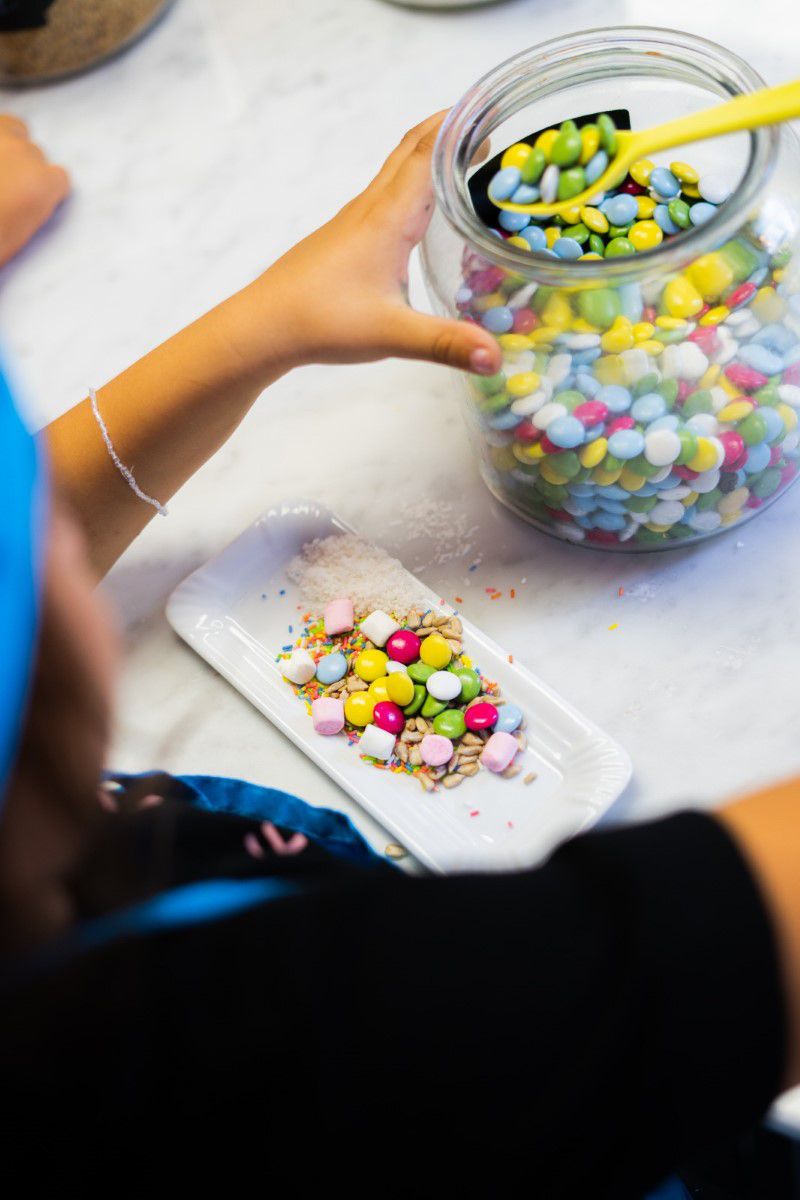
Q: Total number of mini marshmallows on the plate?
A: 7